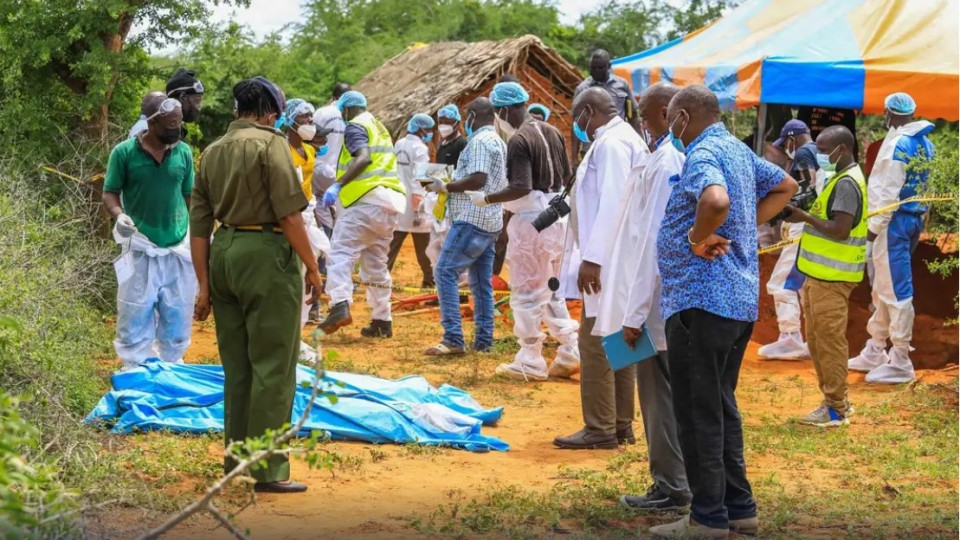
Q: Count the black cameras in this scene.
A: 2